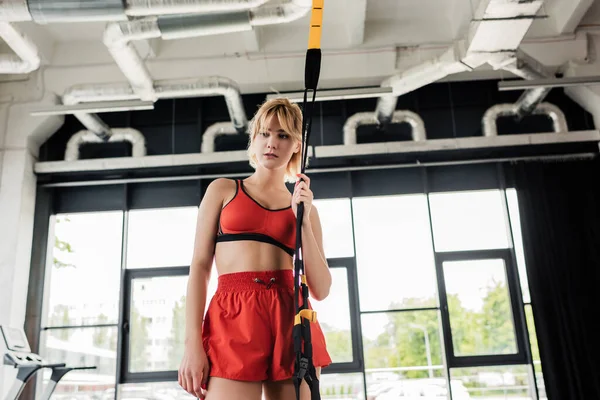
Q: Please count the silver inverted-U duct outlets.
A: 4